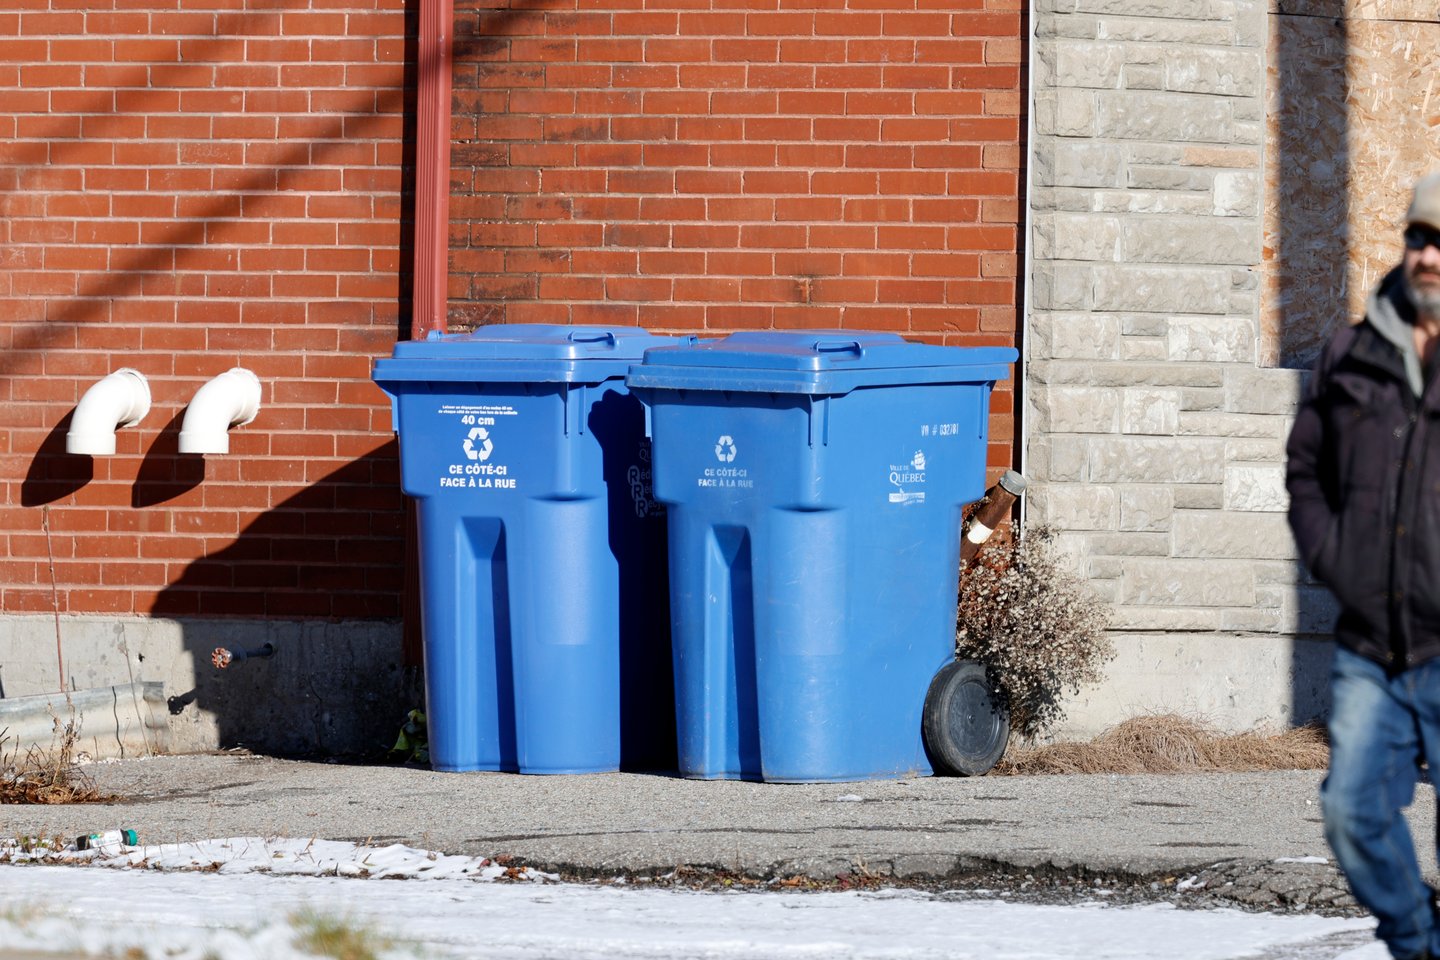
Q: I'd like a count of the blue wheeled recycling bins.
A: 2